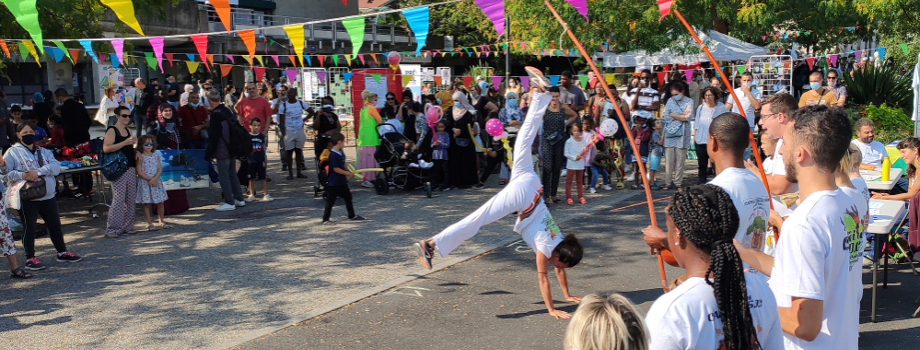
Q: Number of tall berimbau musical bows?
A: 2